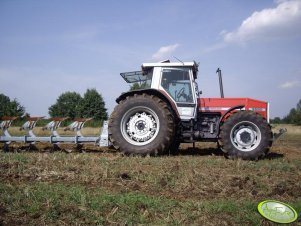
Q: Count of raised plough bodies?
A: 4